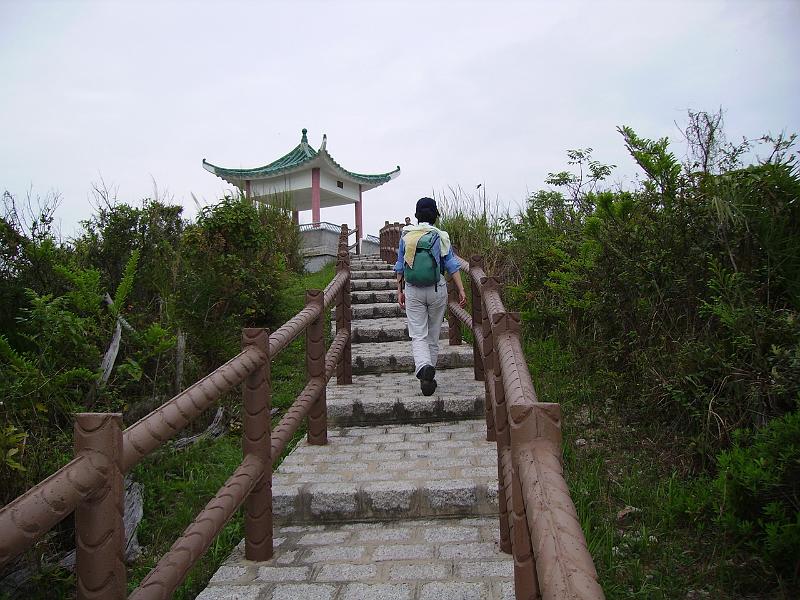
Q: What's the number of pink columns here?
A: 4